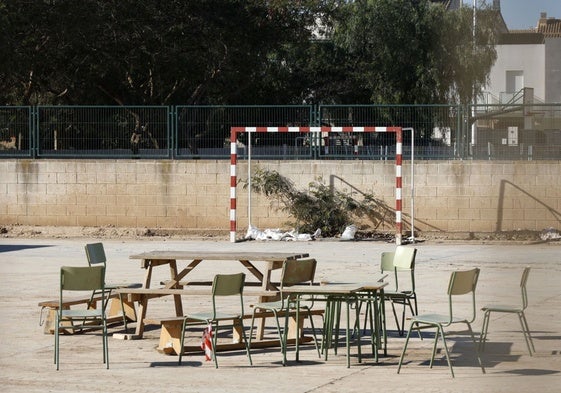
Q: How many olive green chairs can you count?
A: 8